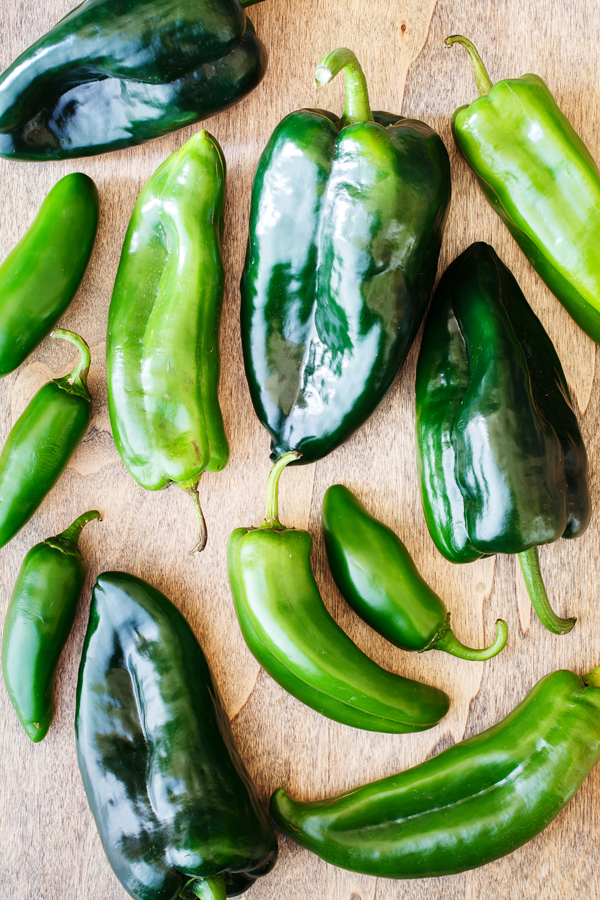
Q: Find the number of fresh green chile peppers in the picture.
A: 12